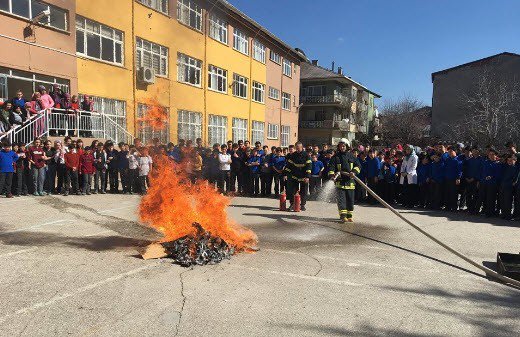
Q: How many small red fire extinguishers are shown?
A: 2